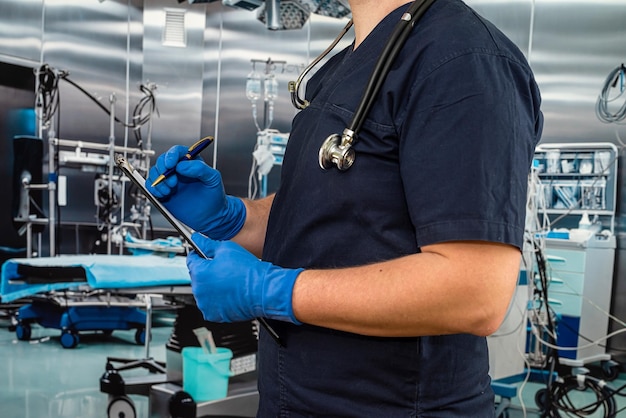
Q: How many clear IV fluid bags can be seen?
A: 2